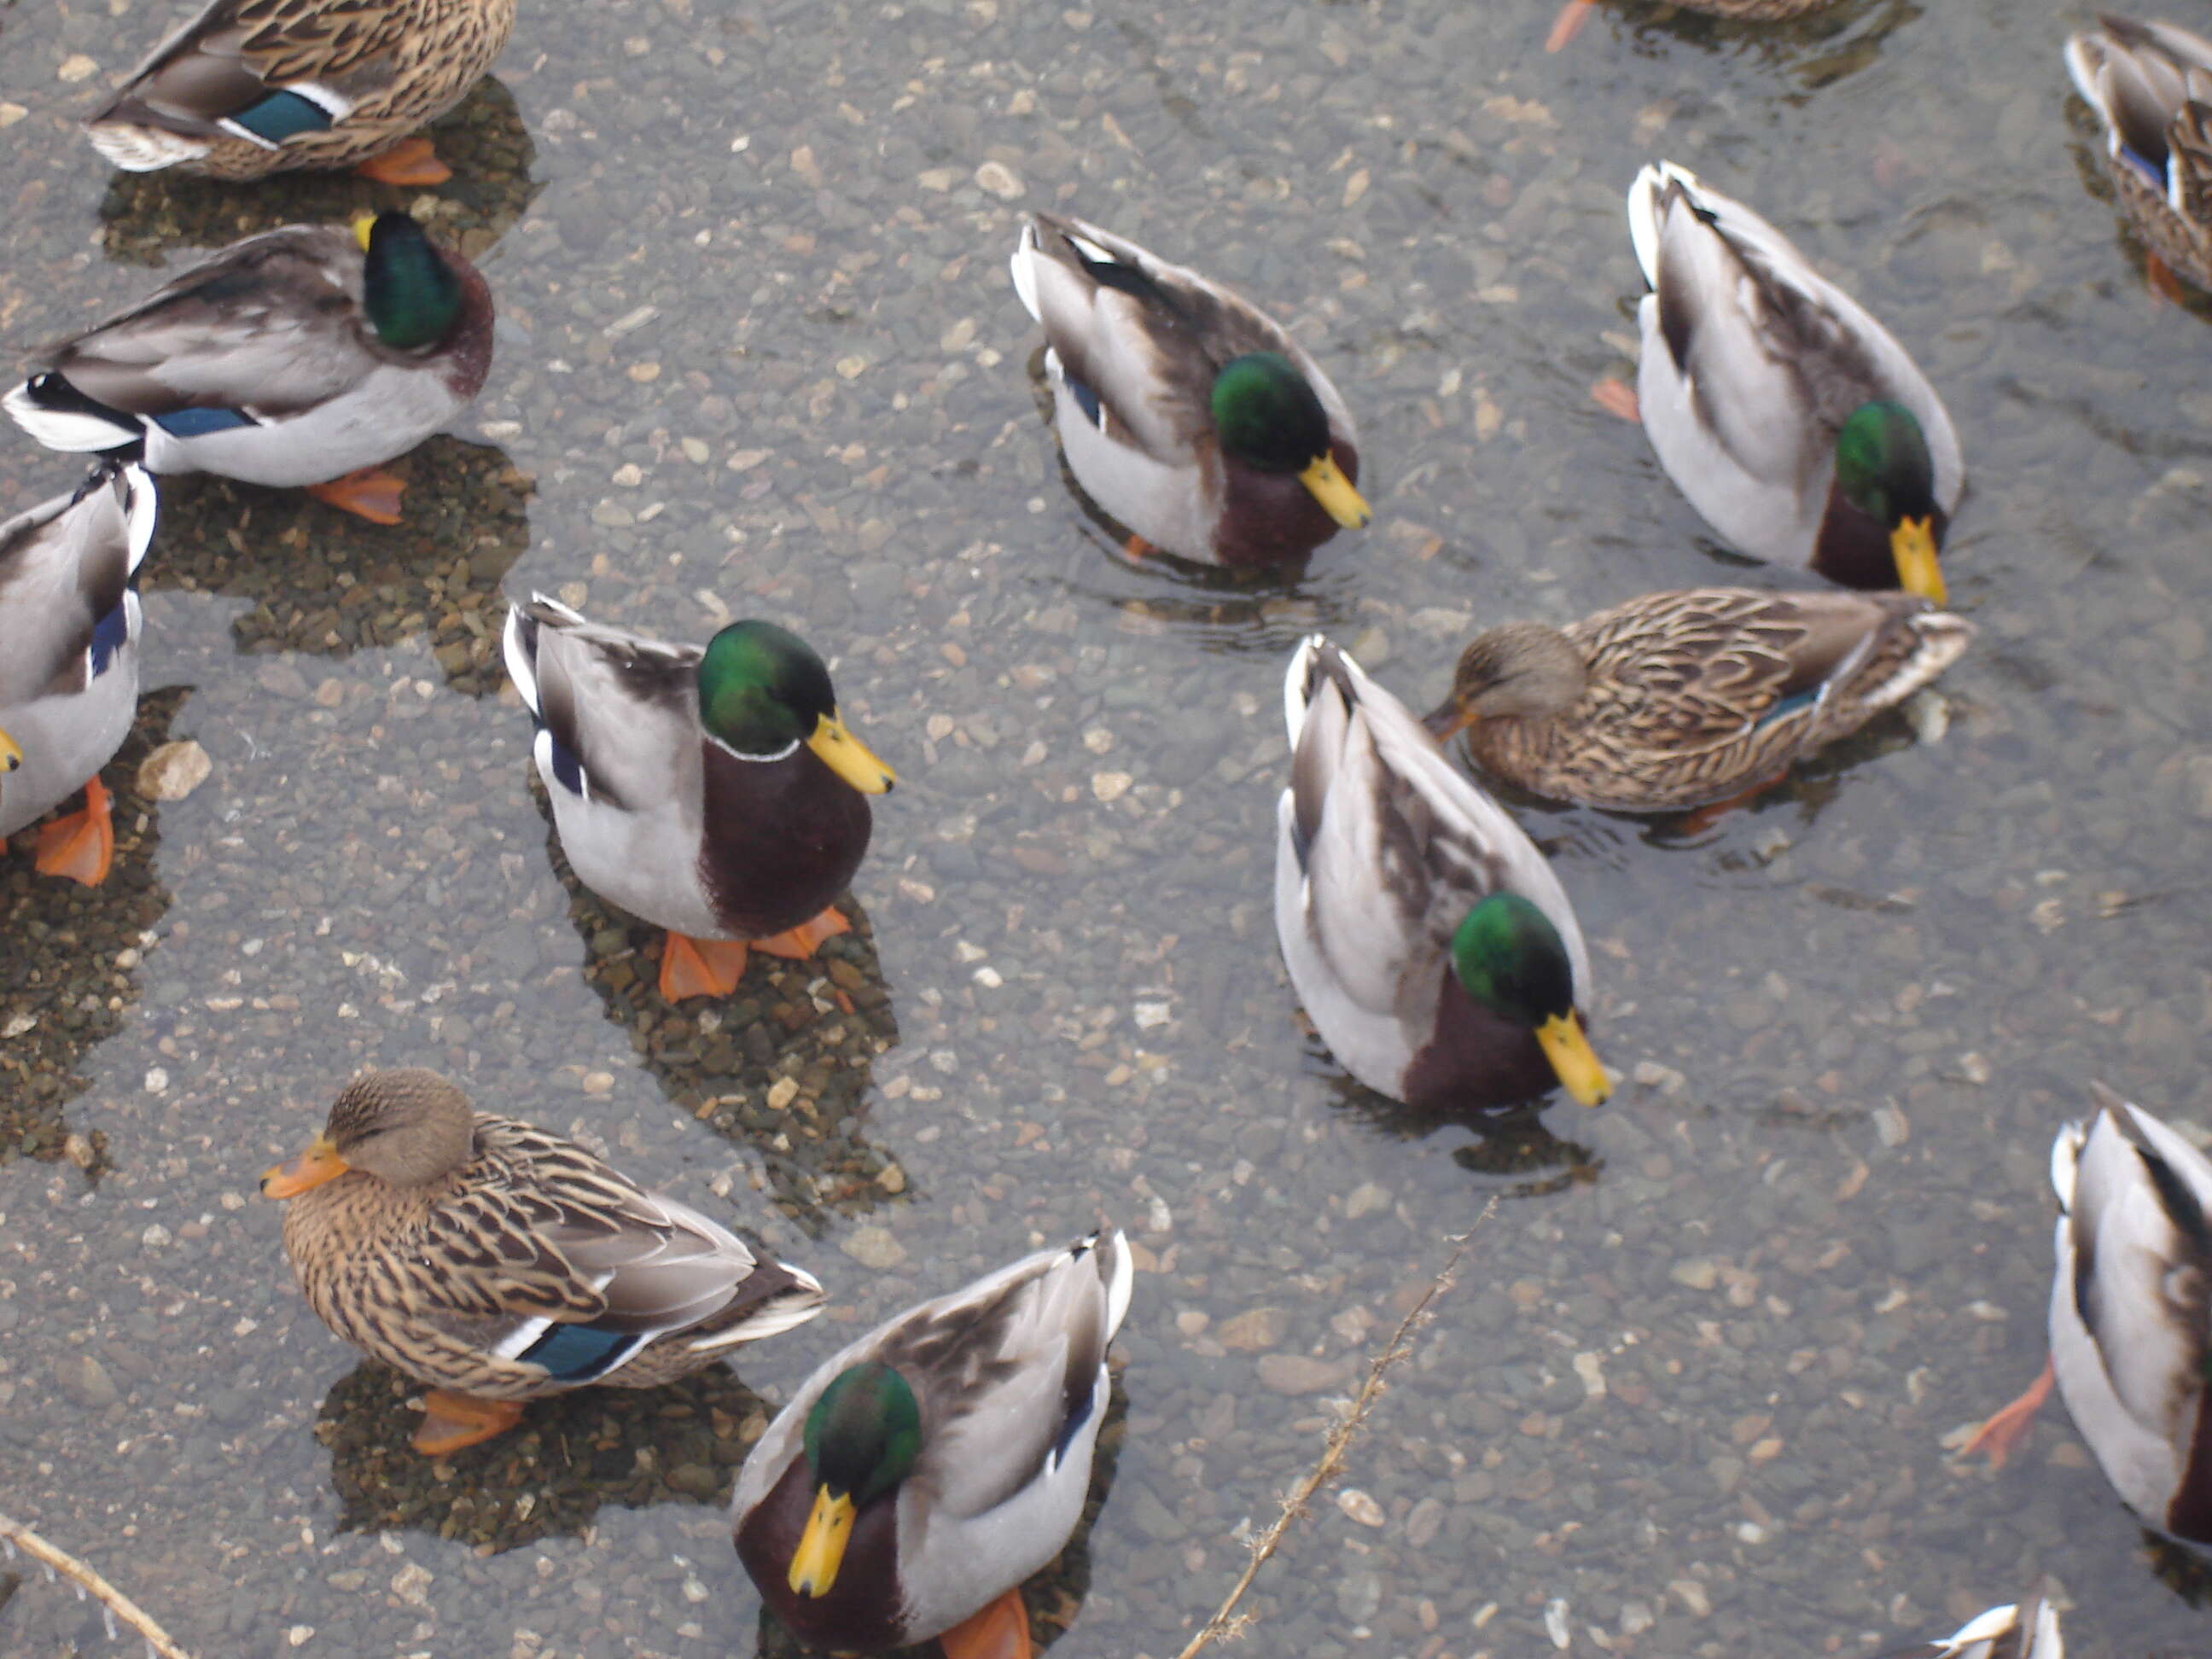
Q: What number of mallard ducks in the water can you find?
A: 14